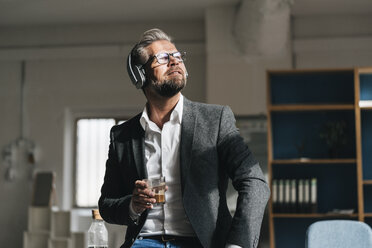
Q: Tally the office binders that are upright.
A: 7